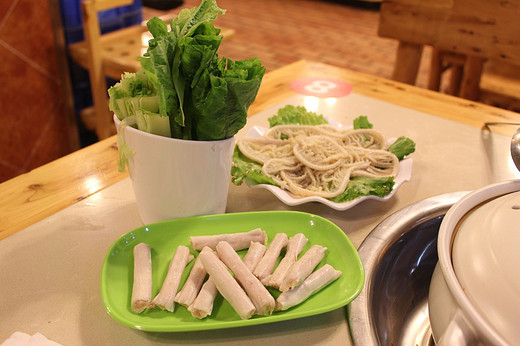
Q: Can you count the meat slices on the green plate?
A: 12